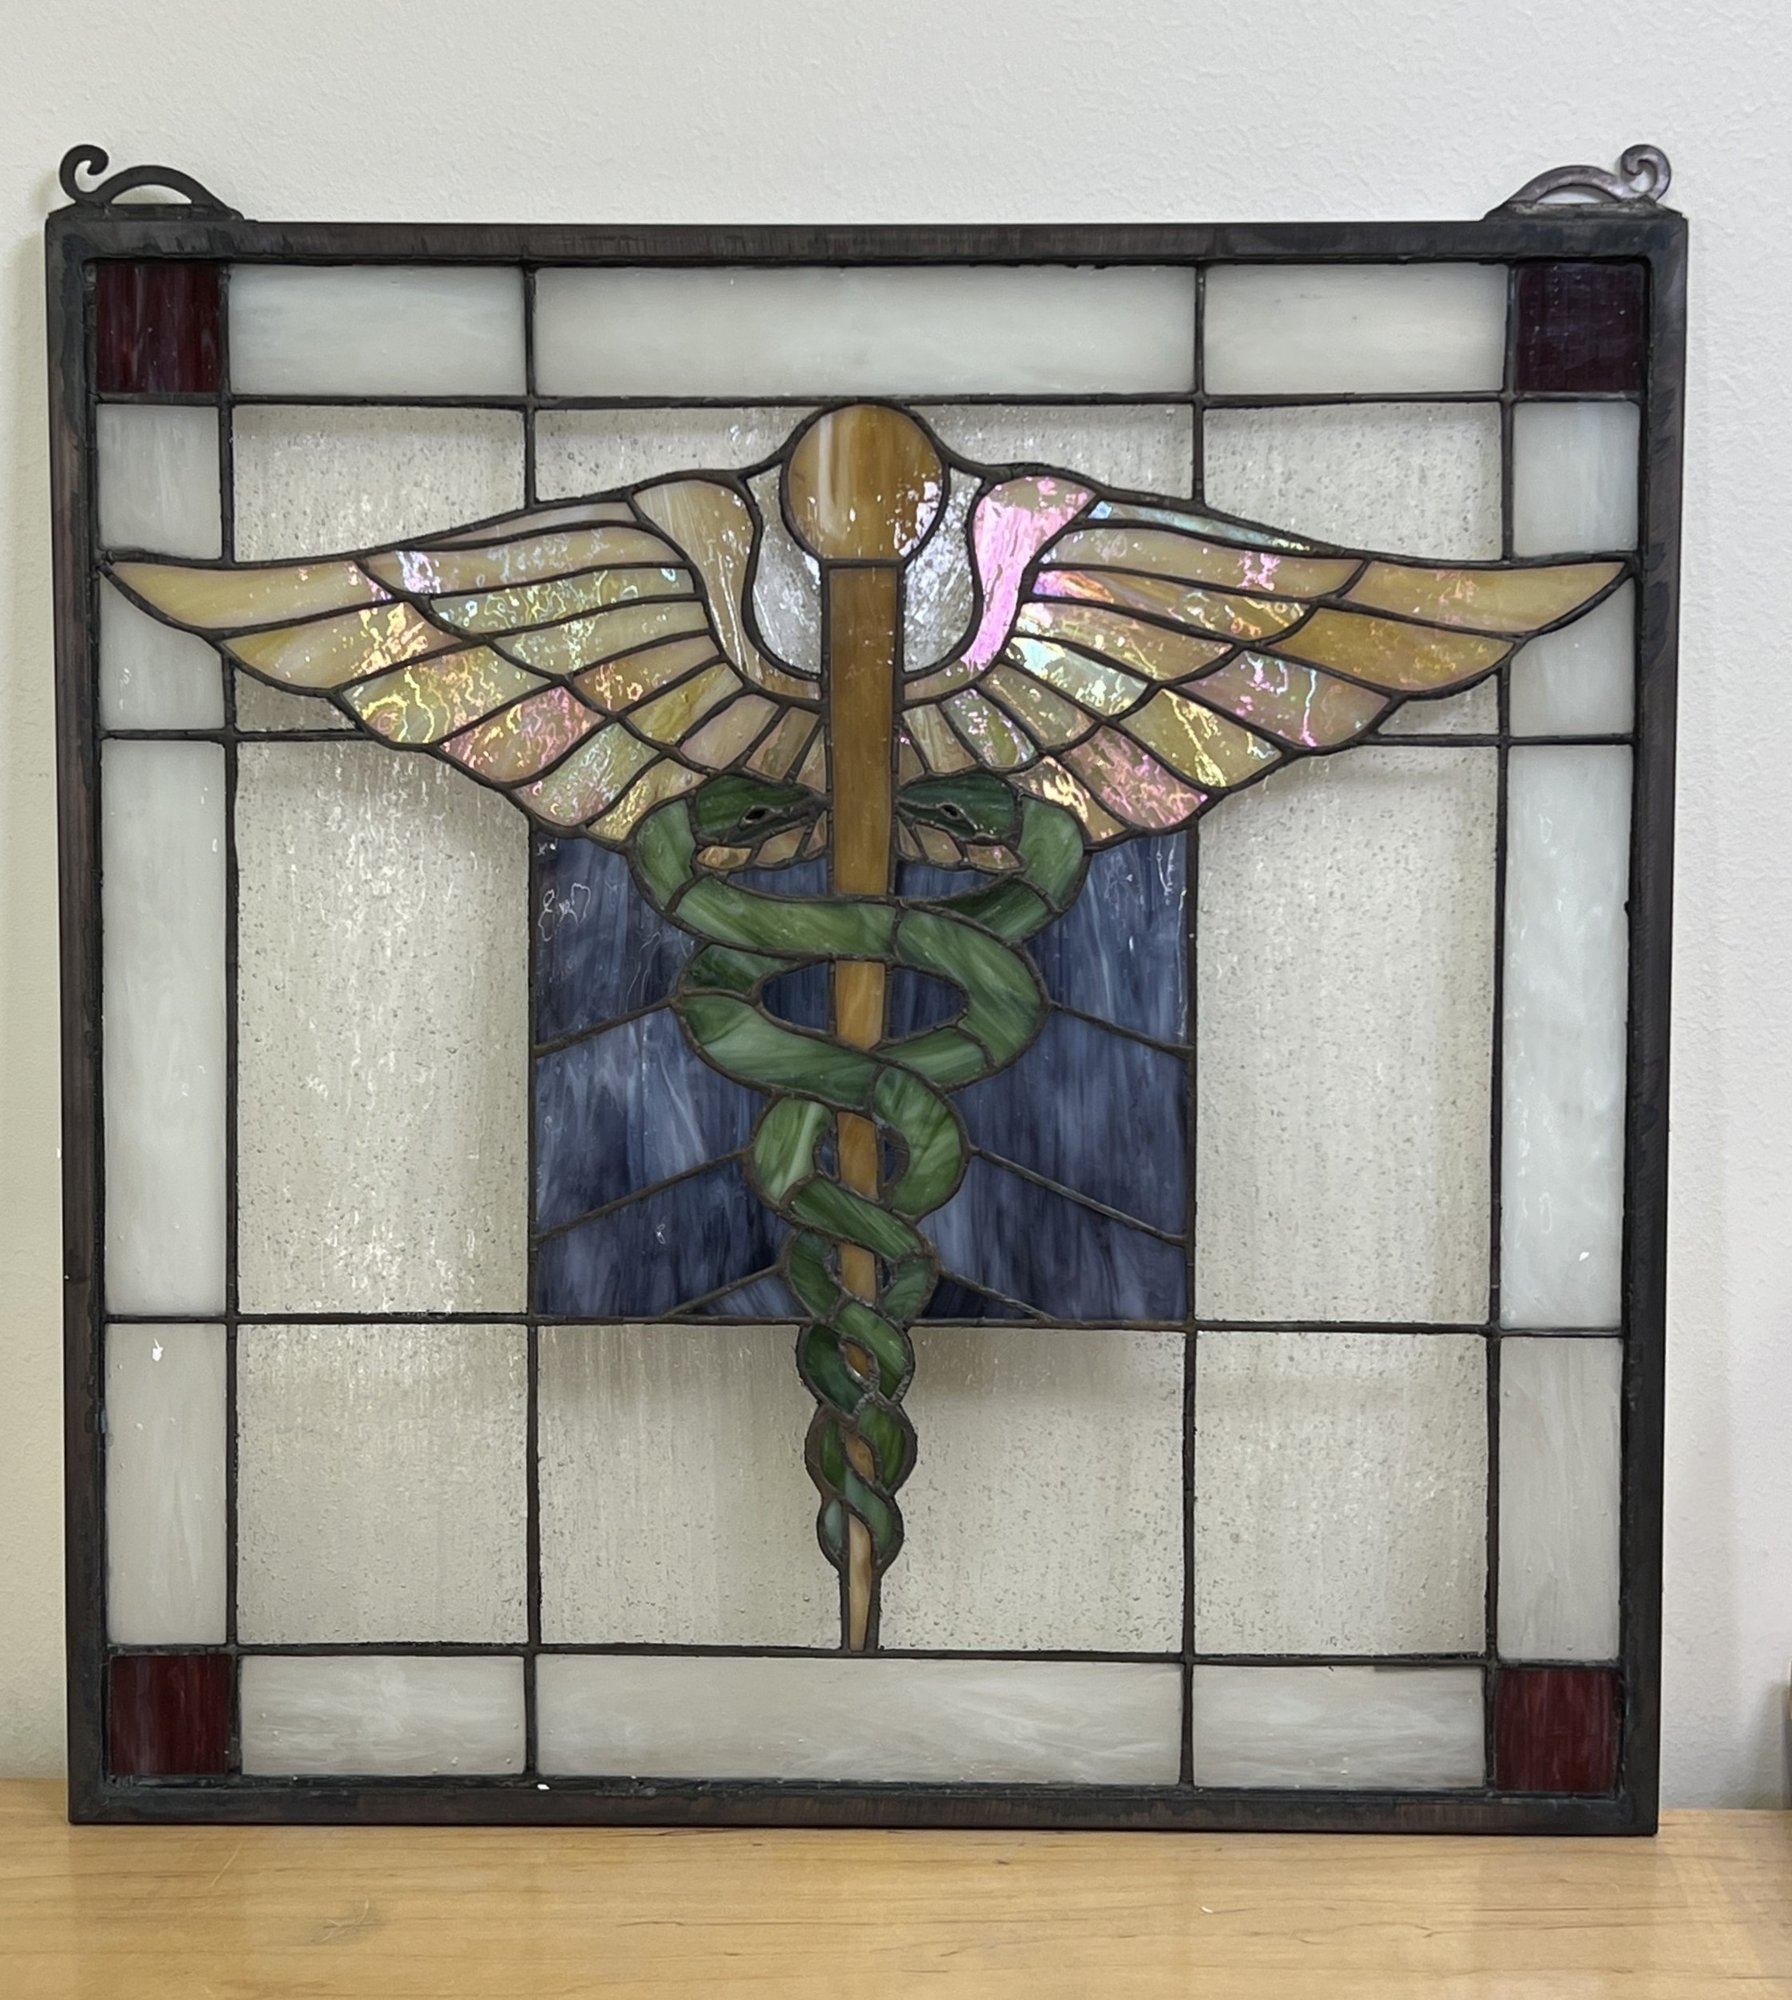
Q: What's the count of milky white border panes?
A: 14